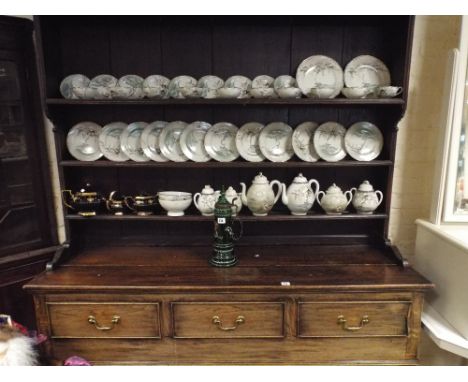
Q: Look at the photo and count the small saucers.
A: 9